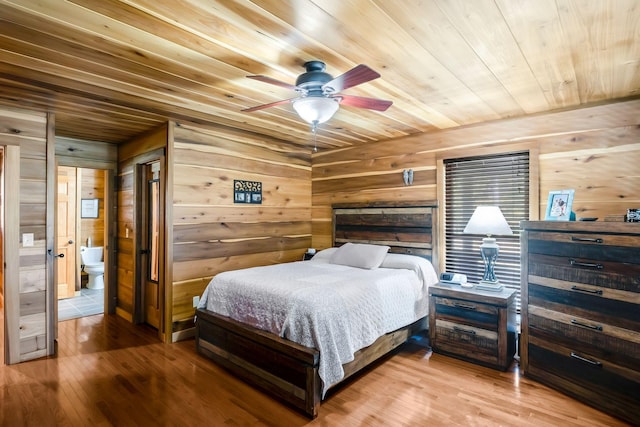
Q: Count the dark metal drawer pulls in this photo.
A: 7